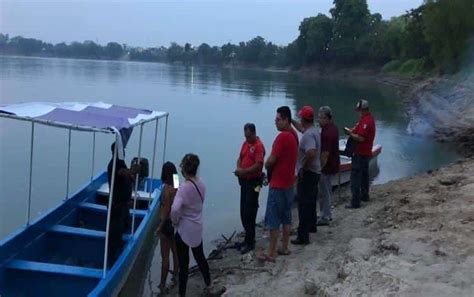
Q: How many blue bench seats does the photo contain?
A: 3